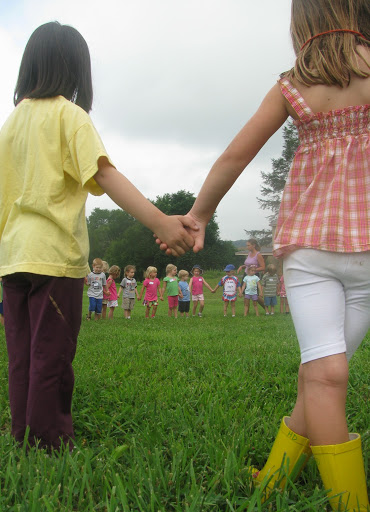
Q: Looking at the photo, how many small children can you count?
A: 12